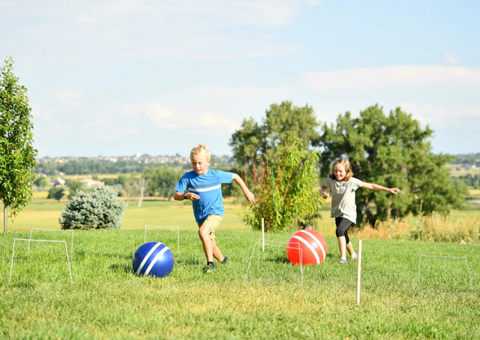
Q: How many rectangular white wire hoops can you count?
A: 6